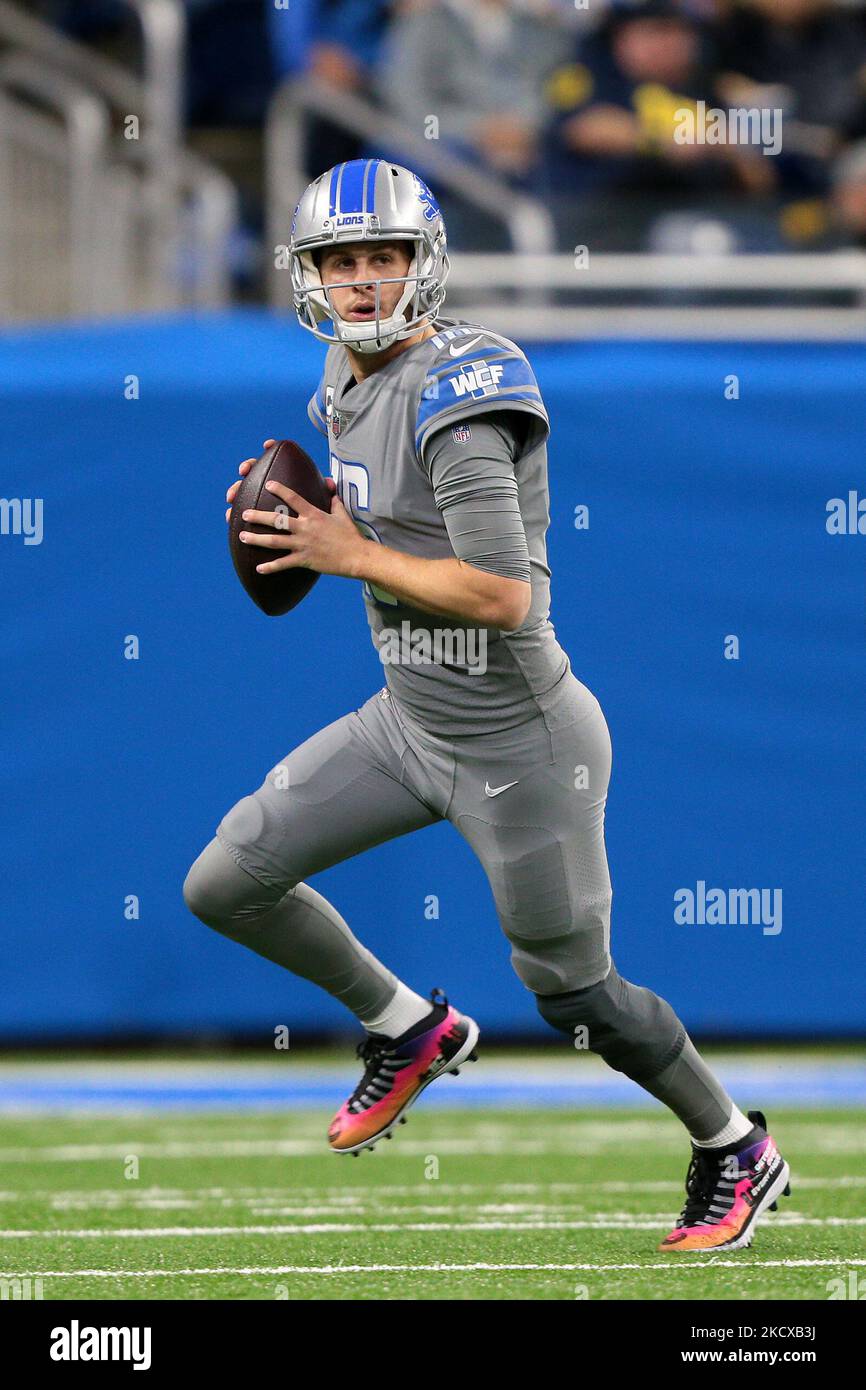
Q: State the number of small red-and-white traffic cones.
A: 0